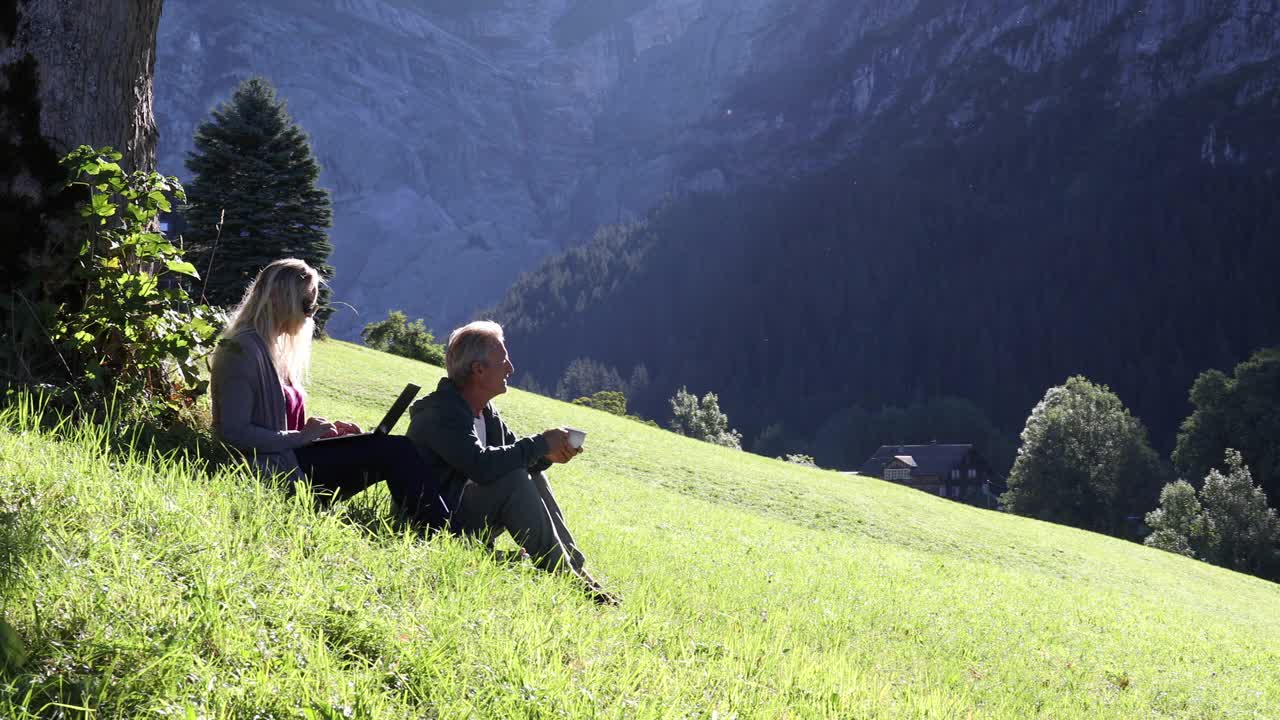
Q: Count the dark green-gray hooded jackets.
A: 1